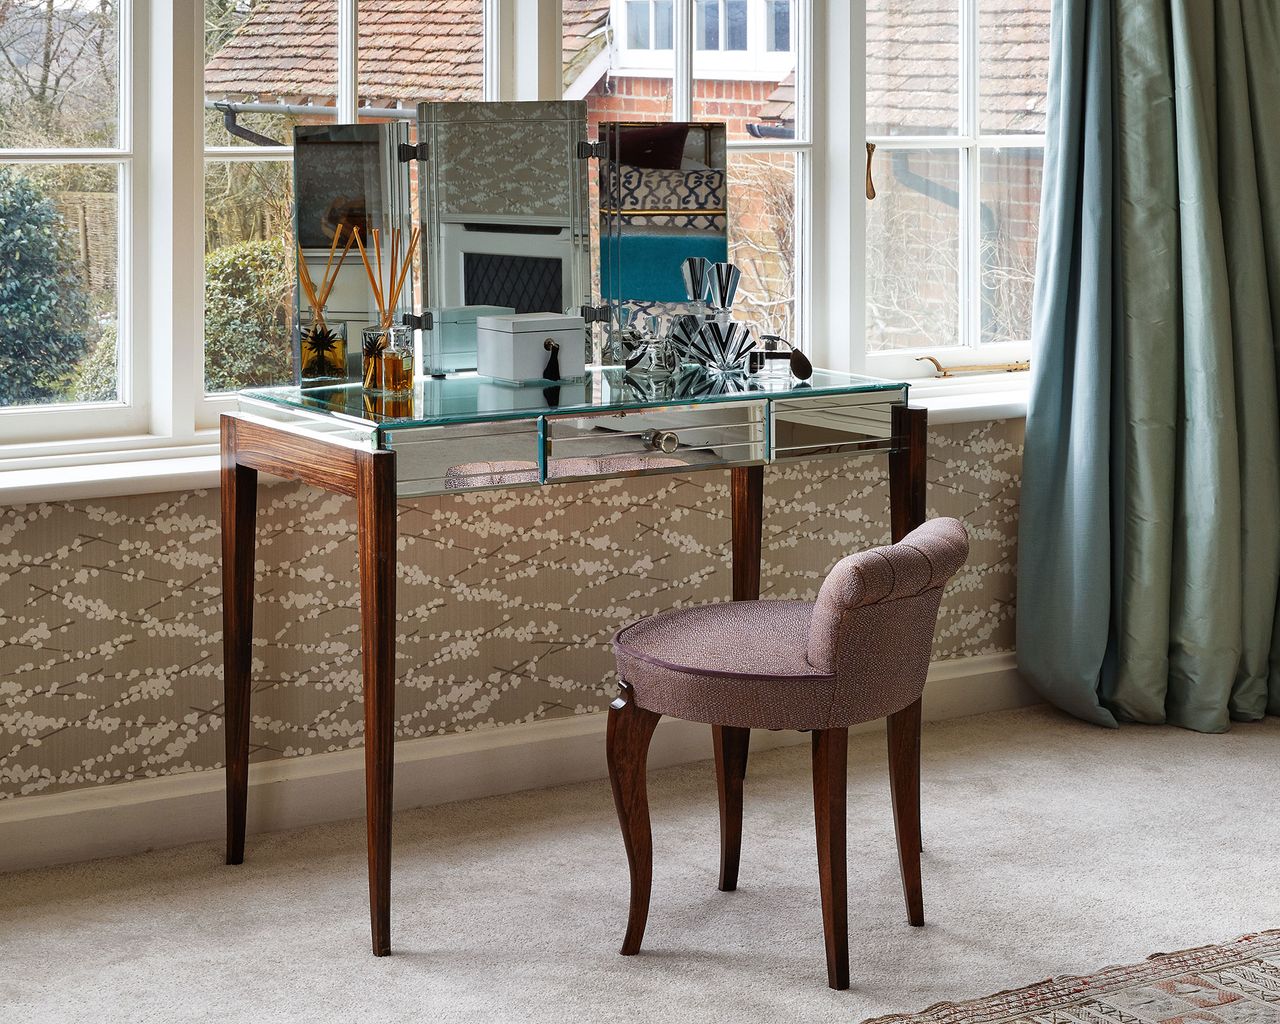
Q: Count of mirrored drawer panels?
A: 3